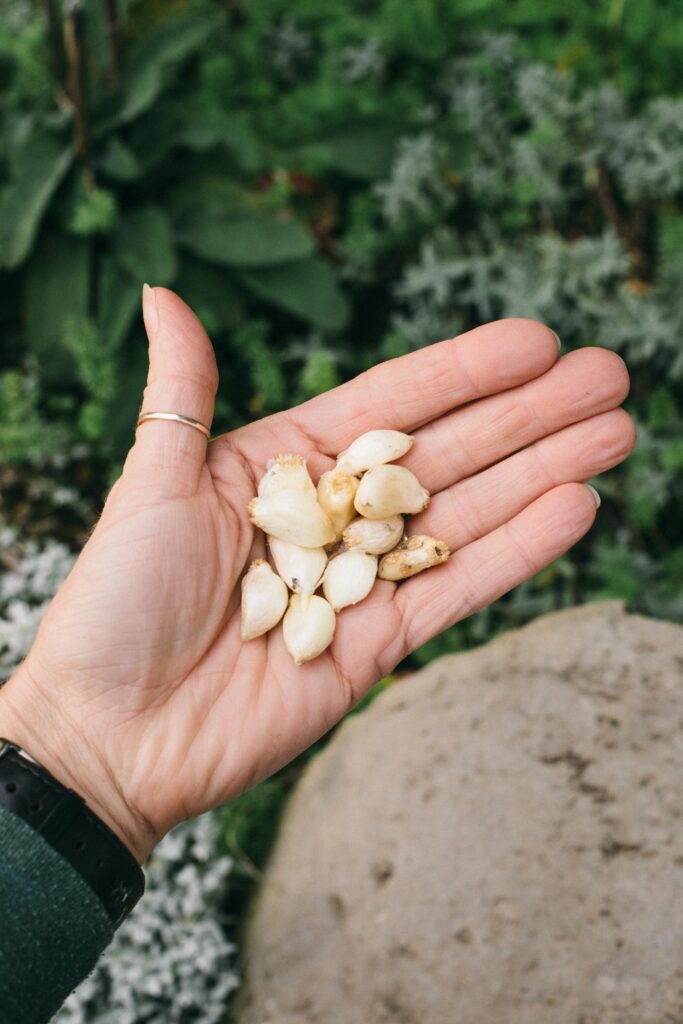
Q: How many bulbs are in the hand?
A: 11